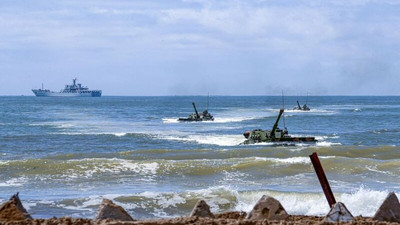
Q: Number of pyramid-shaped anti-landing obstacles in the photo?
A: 6